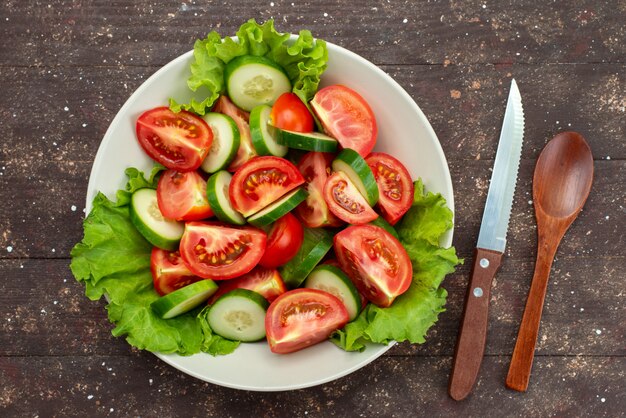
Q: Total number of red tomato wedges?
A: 15